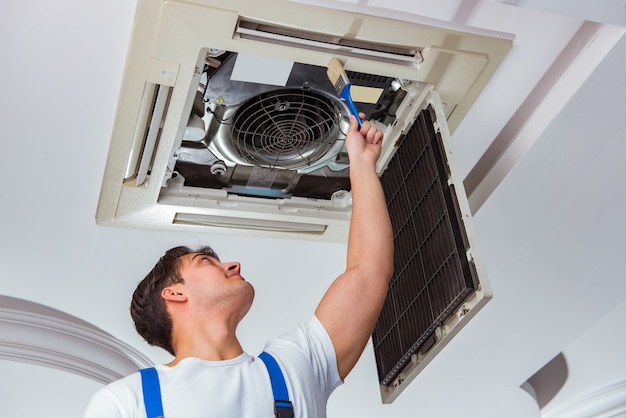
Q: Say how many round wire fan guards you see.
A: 1